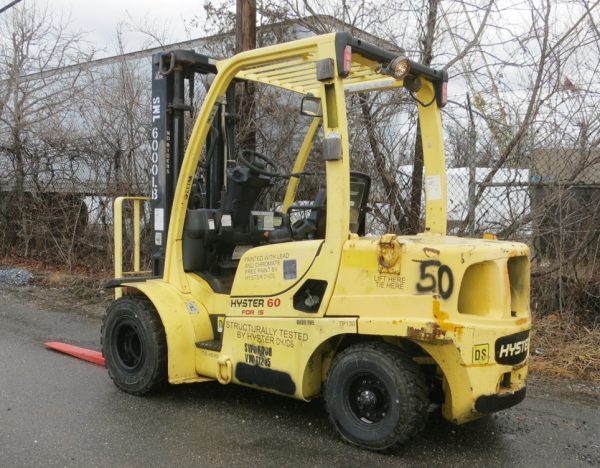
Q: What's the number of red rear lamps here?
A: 2